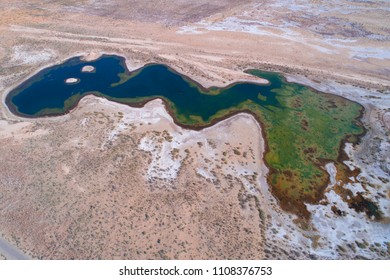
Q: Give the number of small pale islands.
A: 2